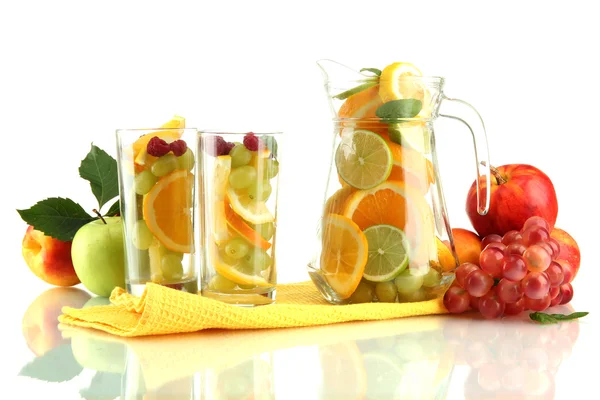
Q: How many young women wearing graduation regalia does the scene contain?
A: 0